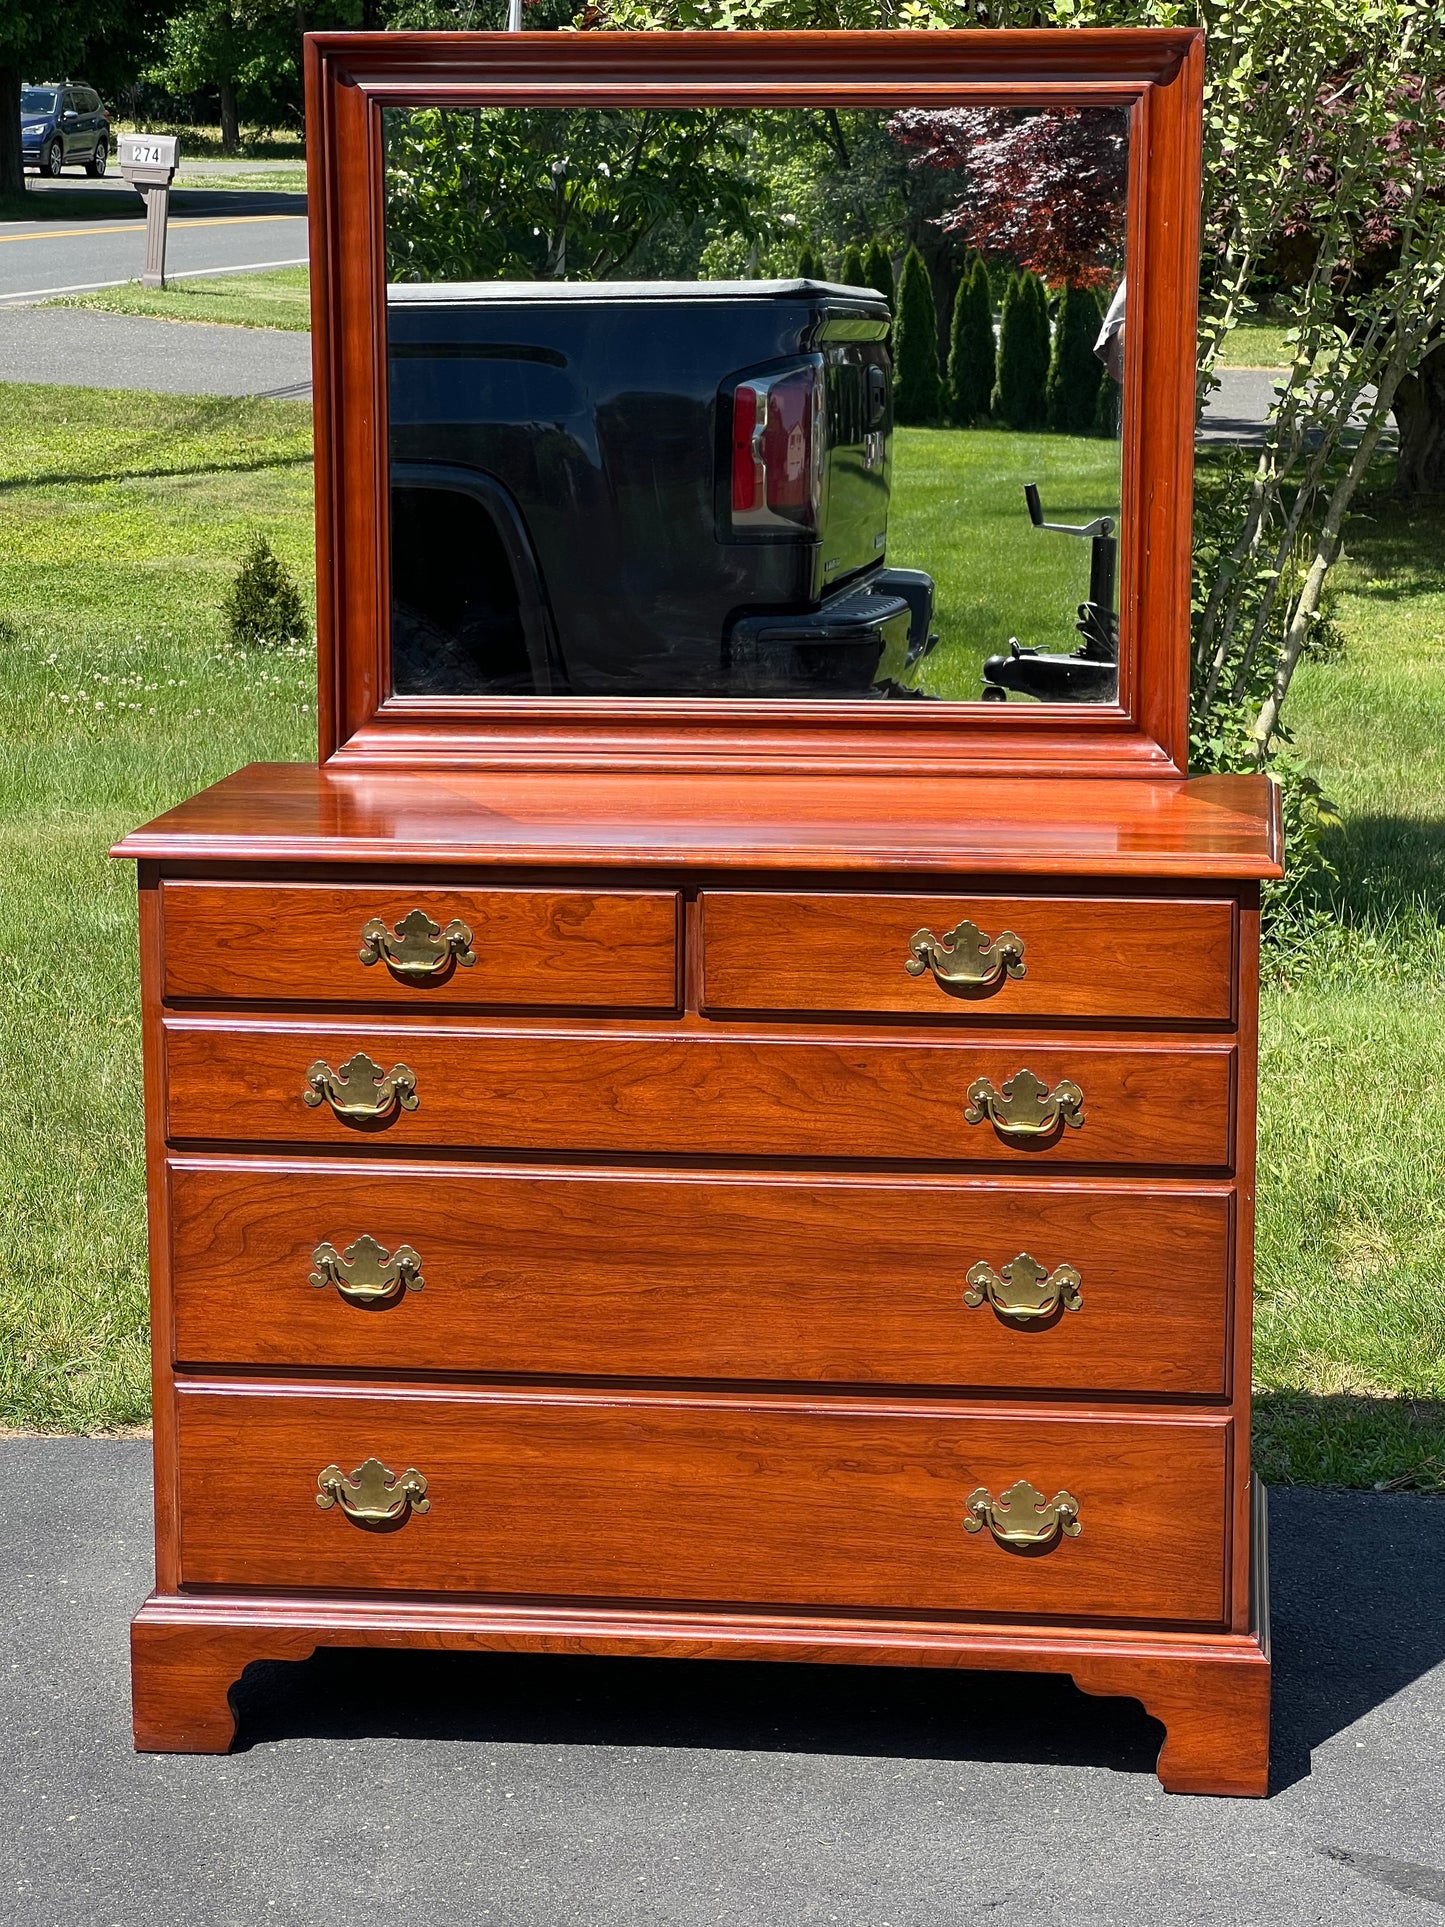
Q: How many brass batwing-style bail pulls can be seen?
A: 8